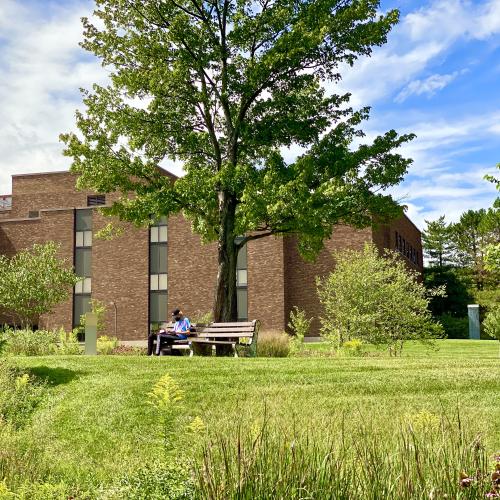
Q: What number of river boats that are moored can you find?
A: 0